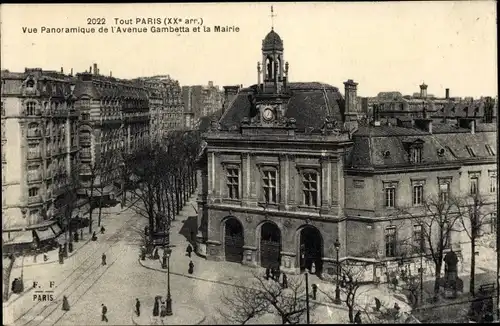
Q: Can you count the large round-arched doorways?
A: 3